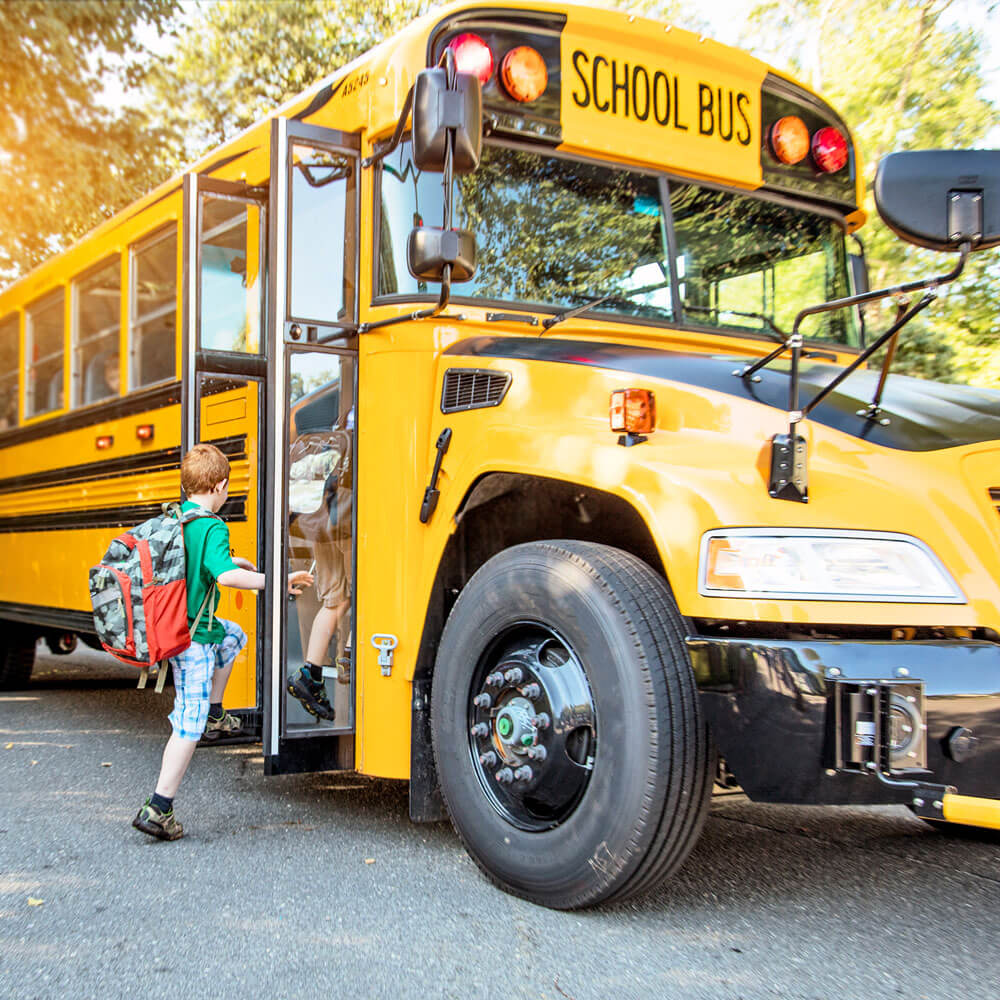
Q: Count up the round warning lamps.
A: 4